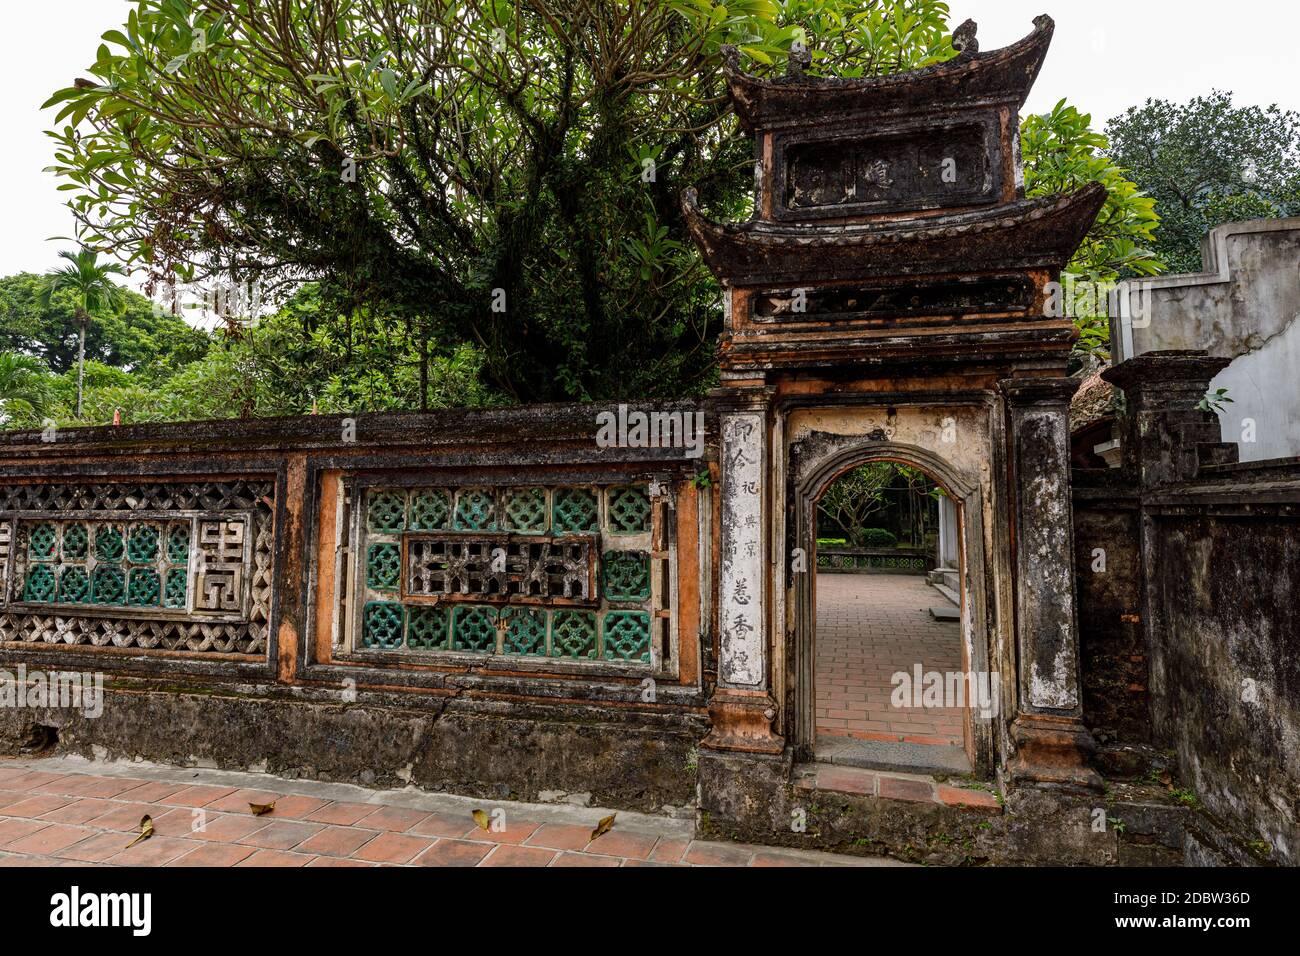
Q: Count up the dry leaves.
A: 4